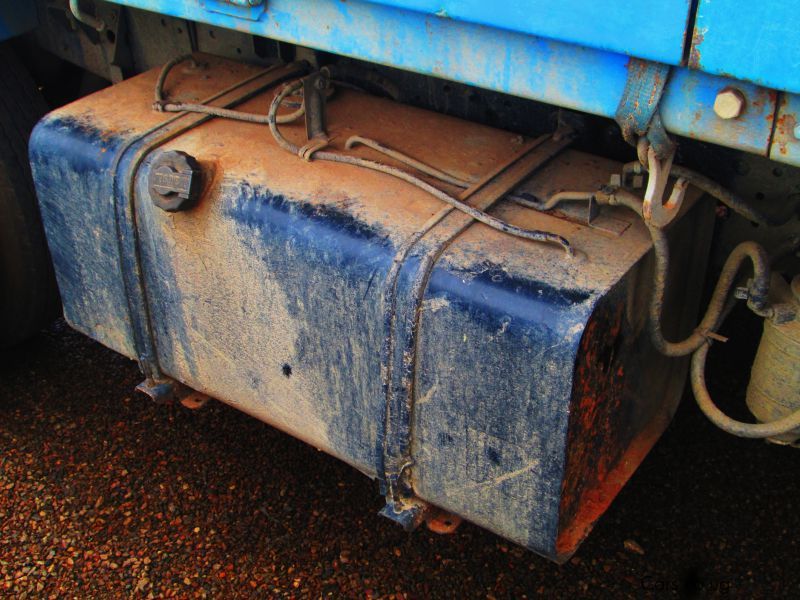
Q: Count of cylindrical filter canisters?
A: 1